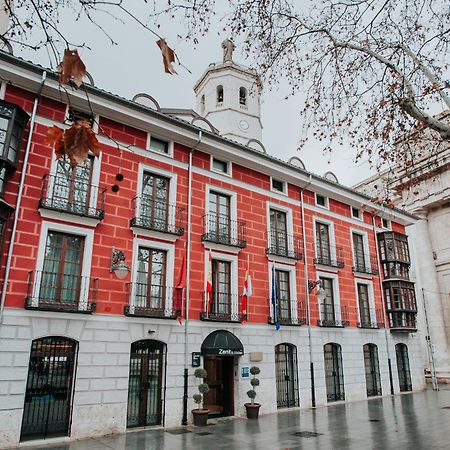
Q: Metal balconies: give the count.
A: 12